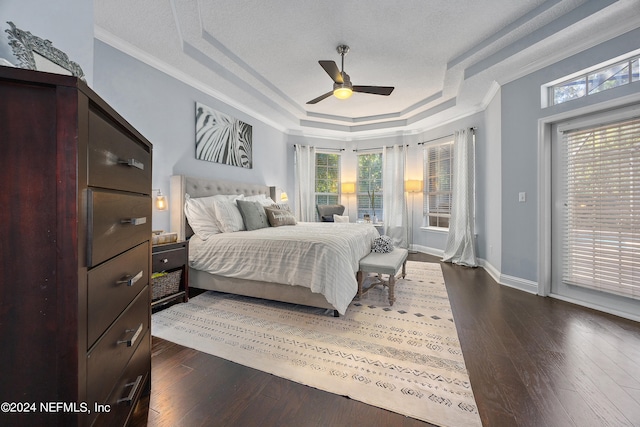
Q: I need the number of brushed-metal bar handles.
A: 5